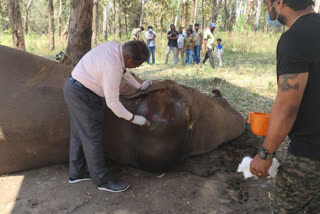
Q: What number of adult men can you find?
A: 10